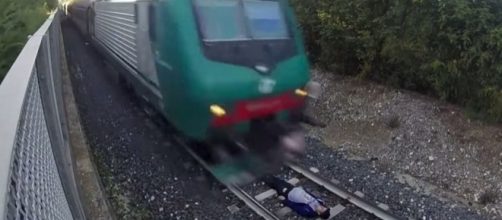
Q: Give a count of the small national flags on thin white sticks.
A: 0